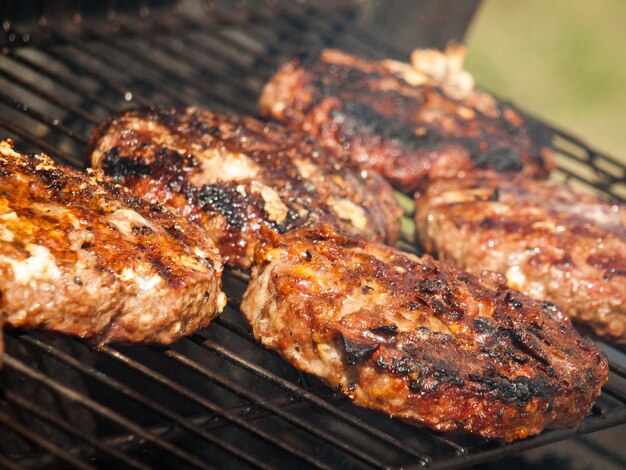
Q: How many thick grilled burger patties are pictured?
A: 5